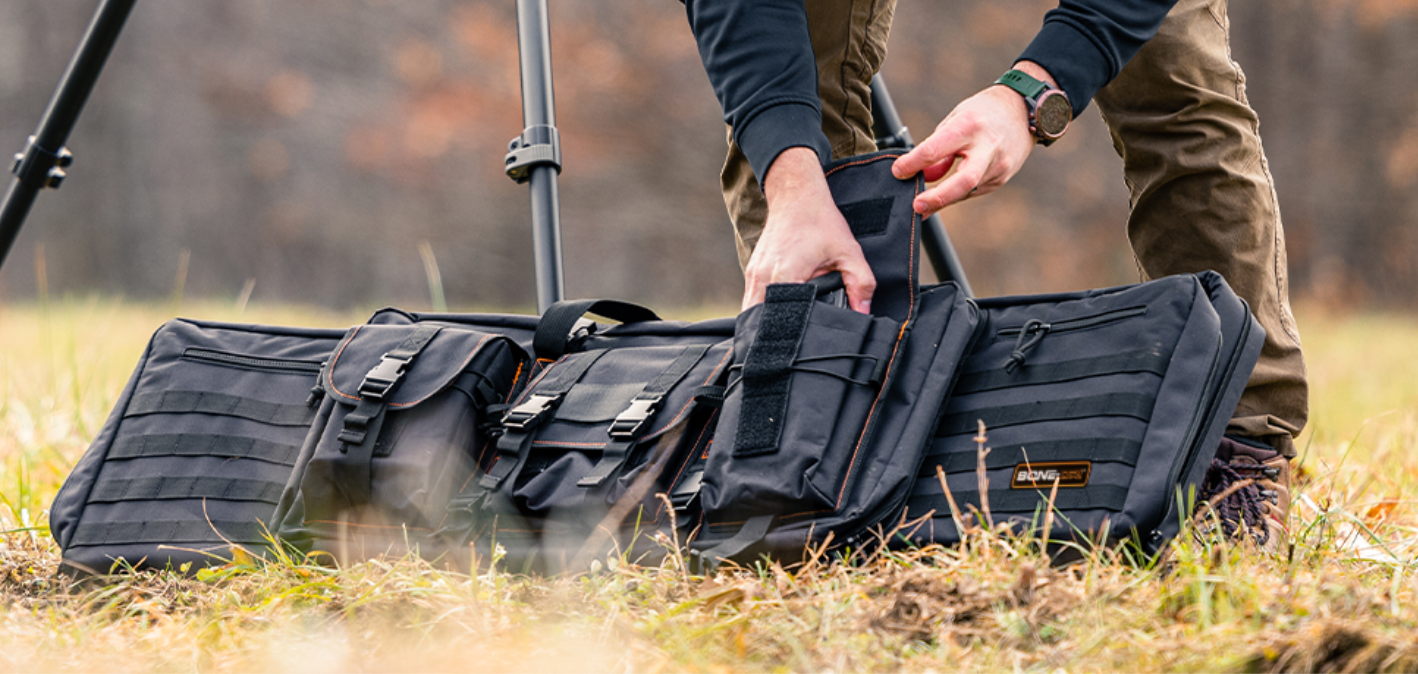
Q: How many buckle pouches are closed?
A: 2